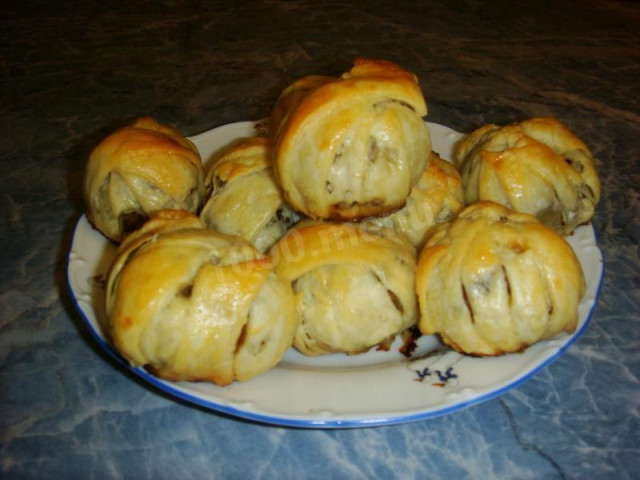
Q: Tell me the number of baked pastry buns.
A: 8